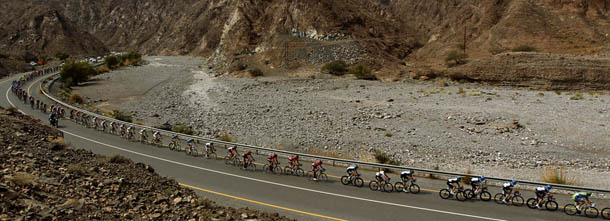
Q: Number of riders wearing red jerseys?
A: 5